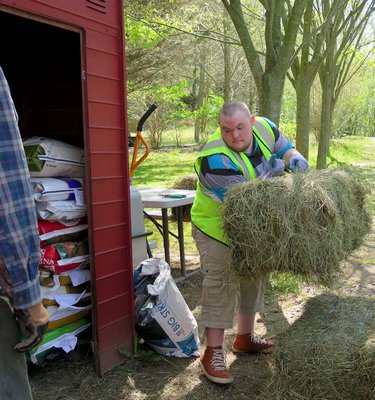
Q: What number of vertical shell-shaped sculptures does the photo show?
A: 0